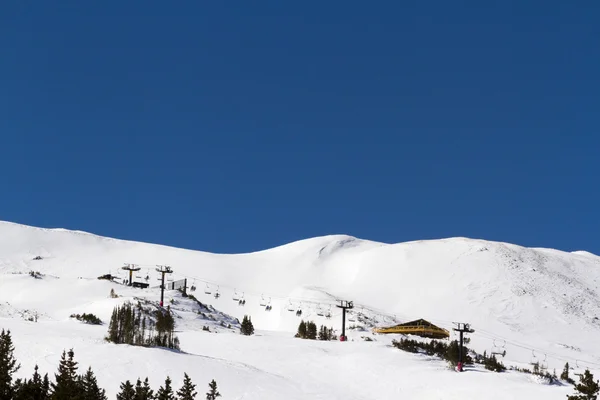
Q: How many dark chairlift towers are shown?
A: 4